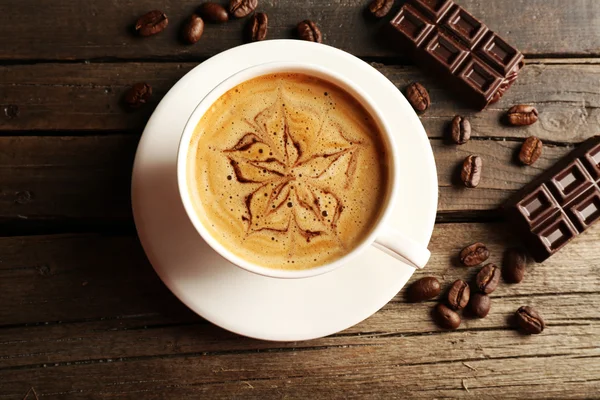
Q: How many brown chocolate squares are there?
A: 11